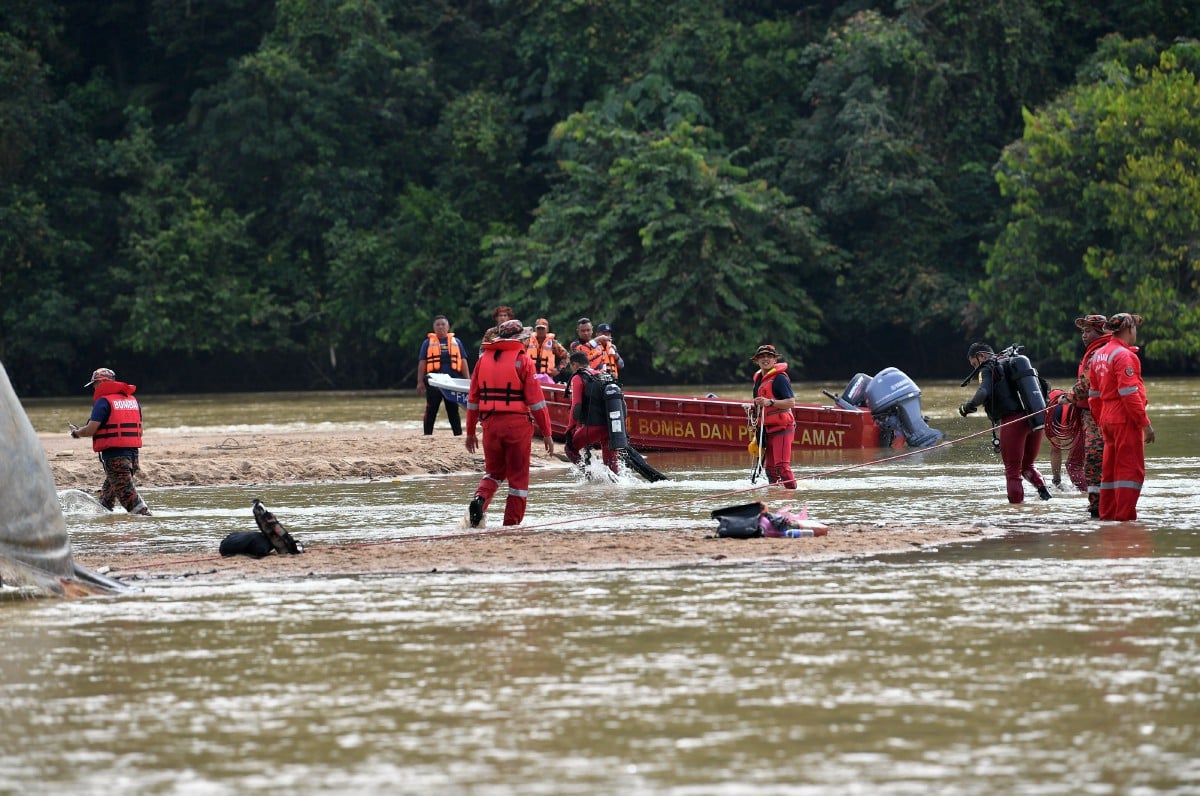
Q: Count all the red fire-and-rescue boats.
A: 1